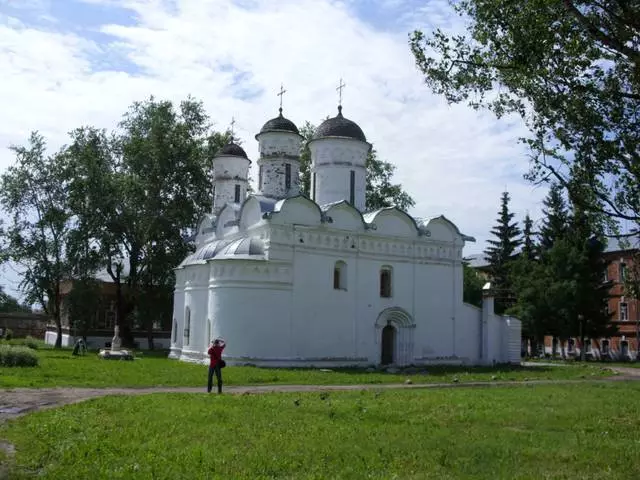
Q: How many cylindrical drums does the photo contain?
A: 3